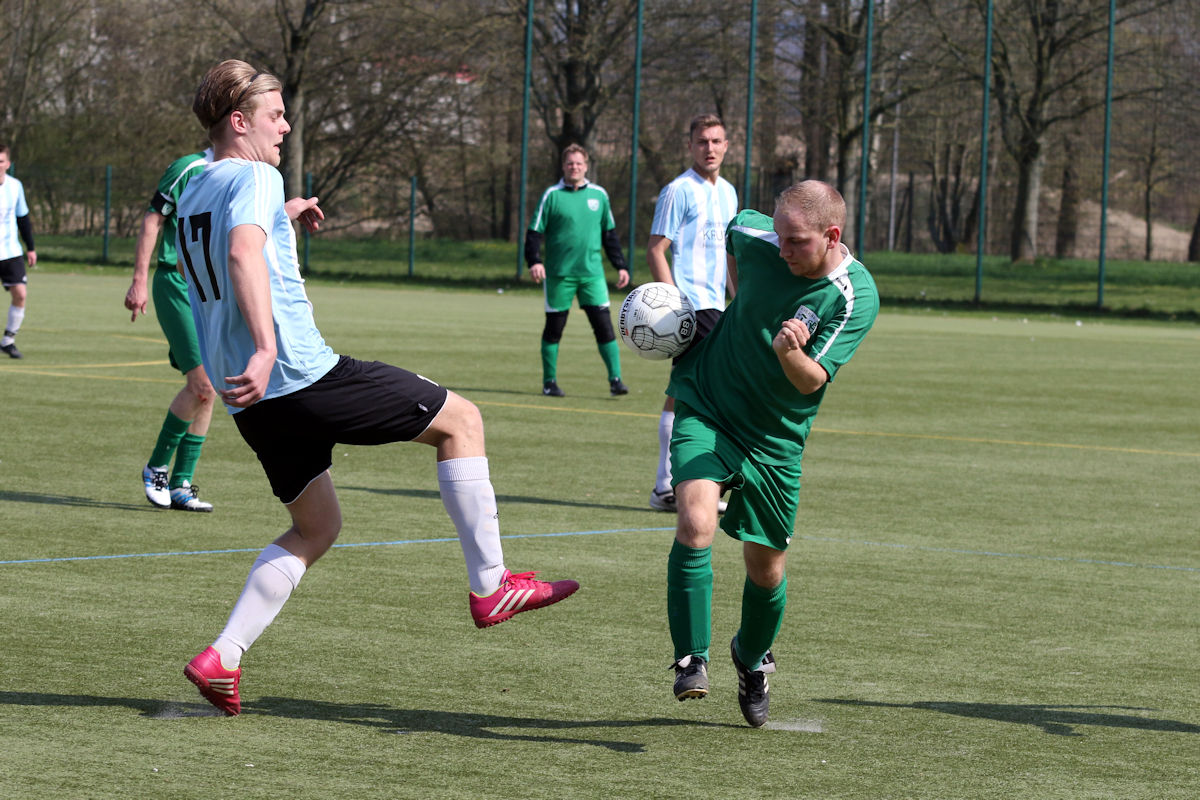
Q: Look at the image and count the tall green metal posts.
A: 6